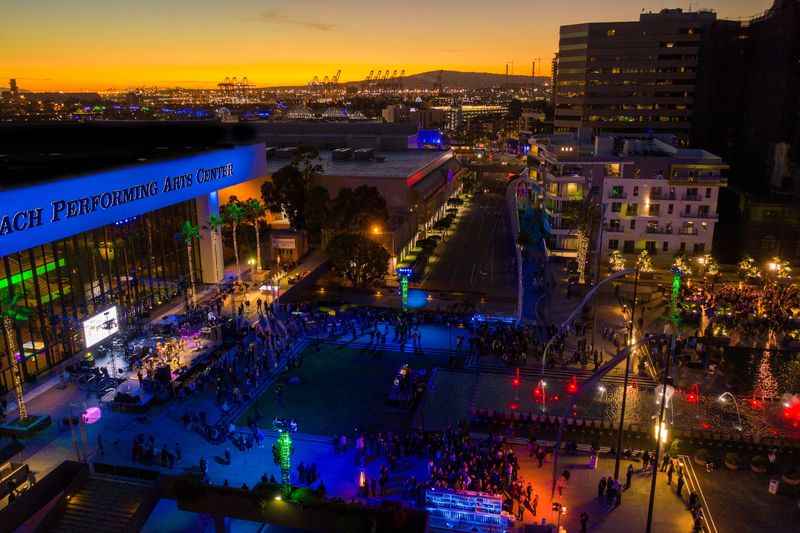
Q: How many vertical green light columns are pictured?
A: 3